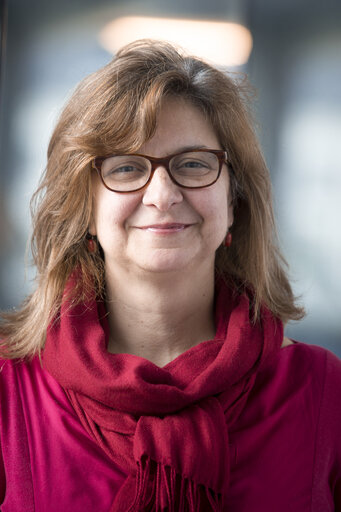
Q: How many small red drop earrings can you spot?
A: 2